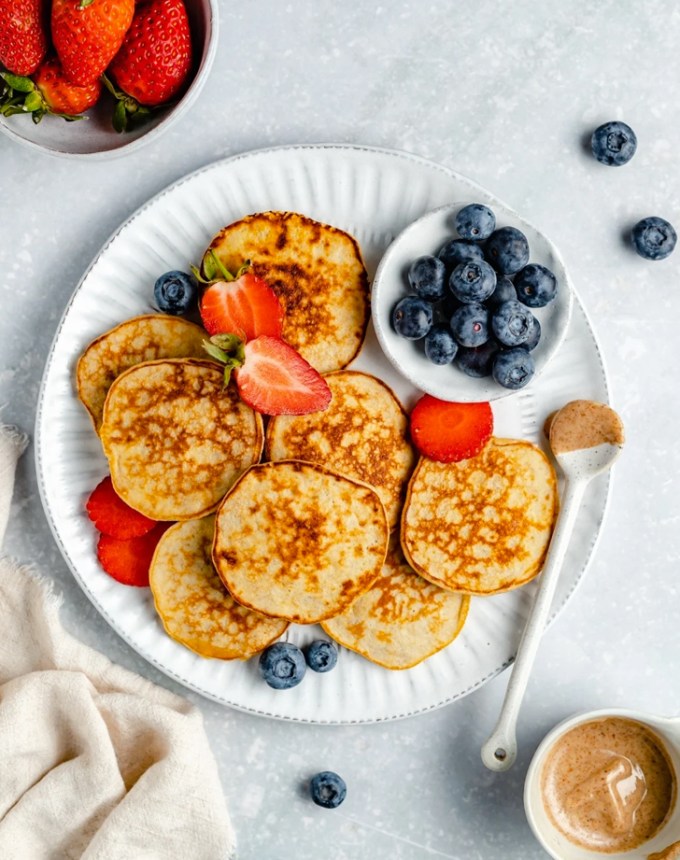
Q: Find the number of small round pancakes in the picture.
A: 8